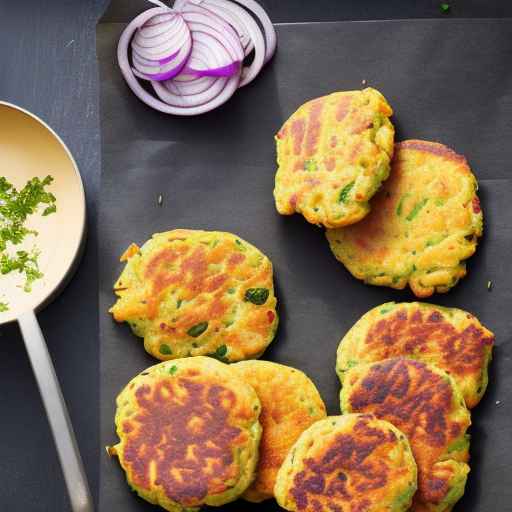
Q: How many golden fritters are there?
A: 8